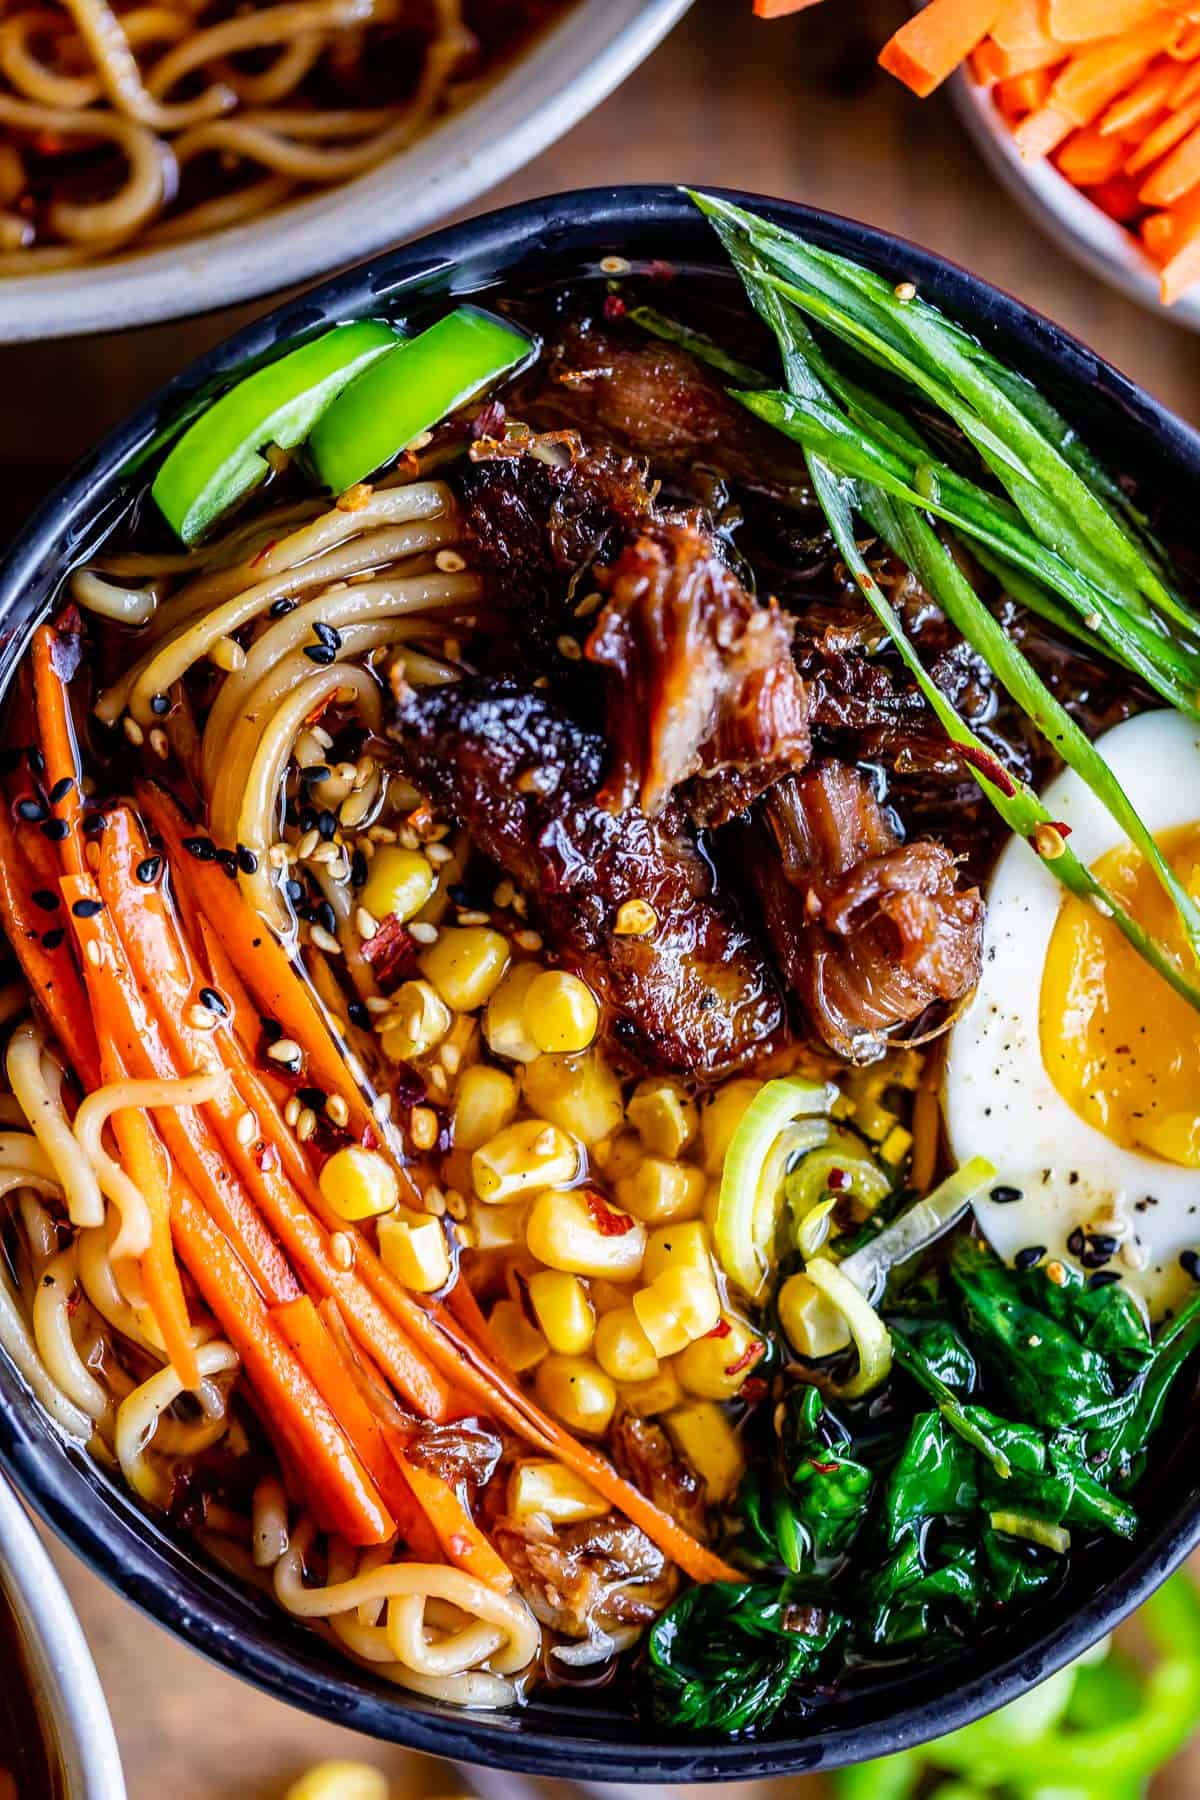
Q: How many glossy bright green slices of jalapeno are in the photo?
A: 2